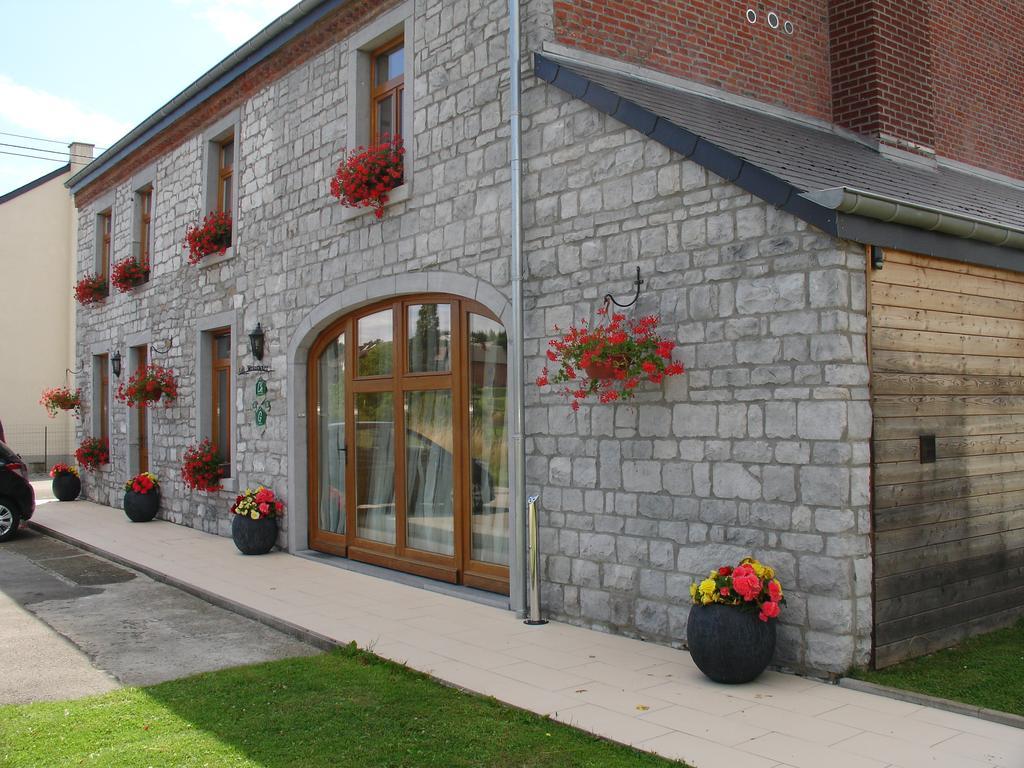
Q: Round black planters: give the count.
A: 4